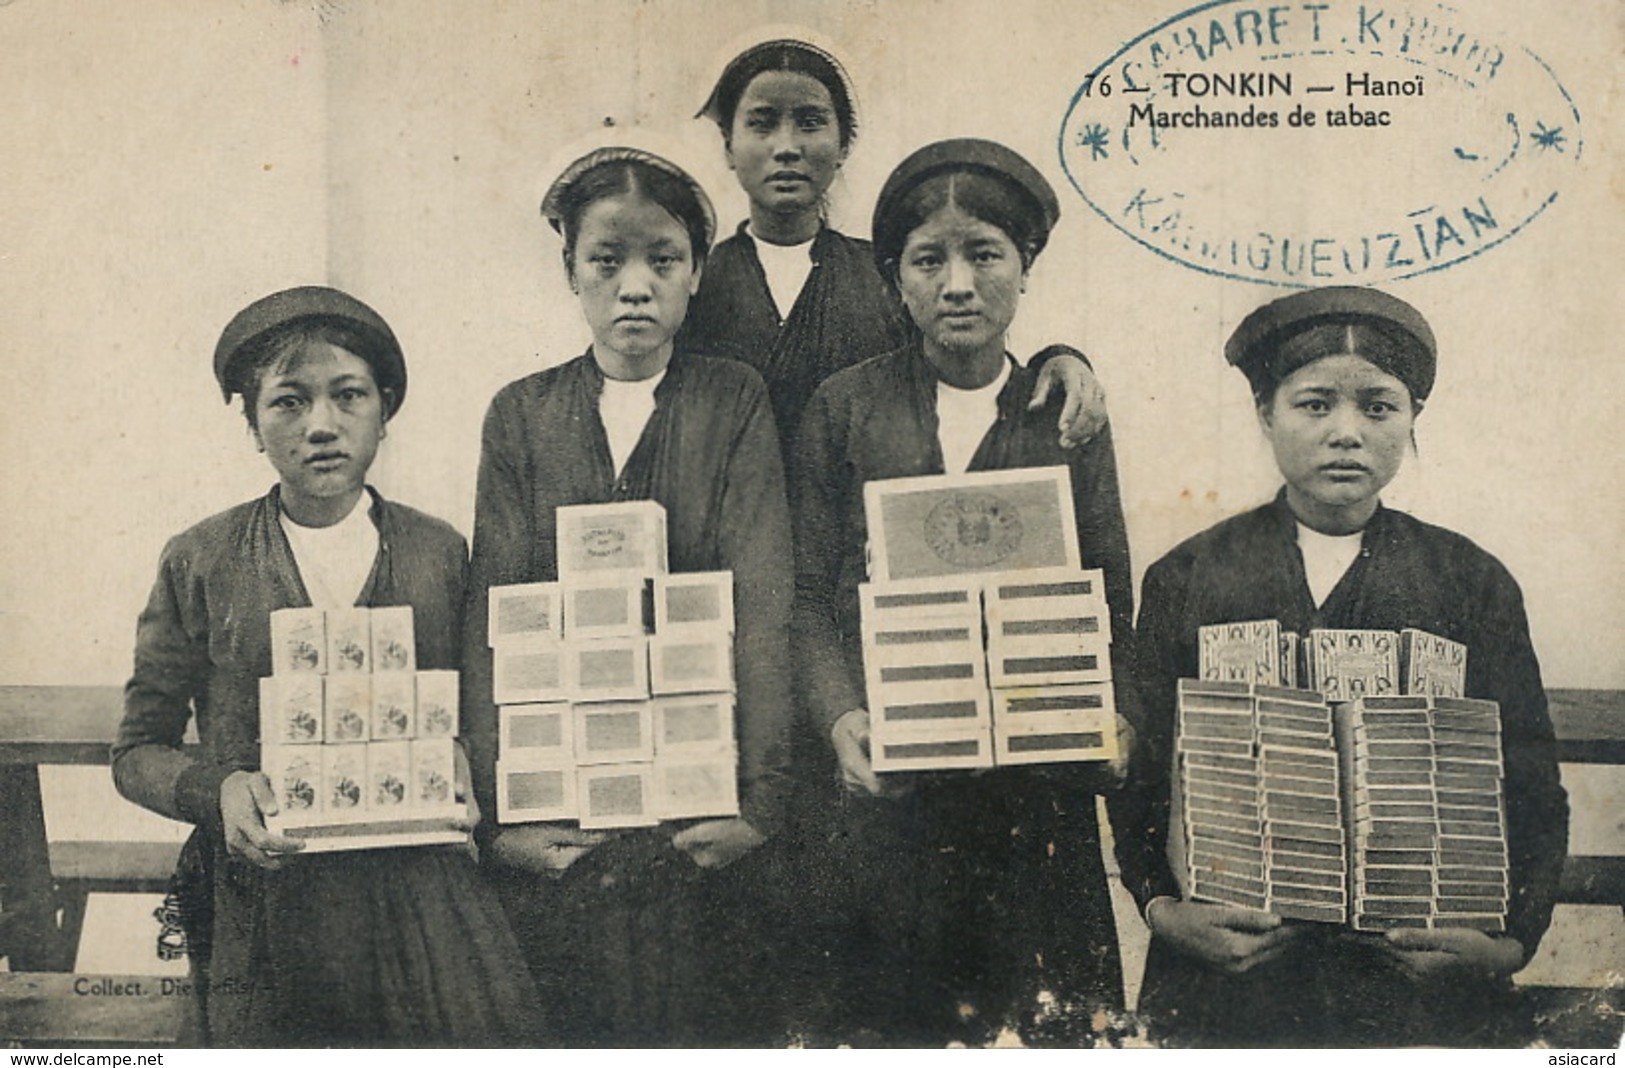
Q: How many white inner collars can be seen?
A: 5